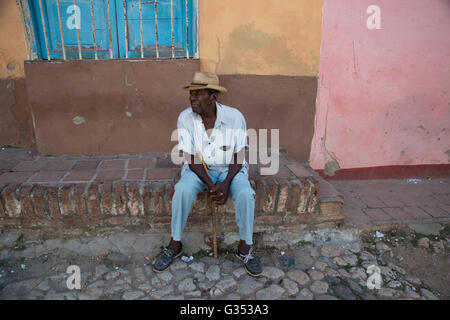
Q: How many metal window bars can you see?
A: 10